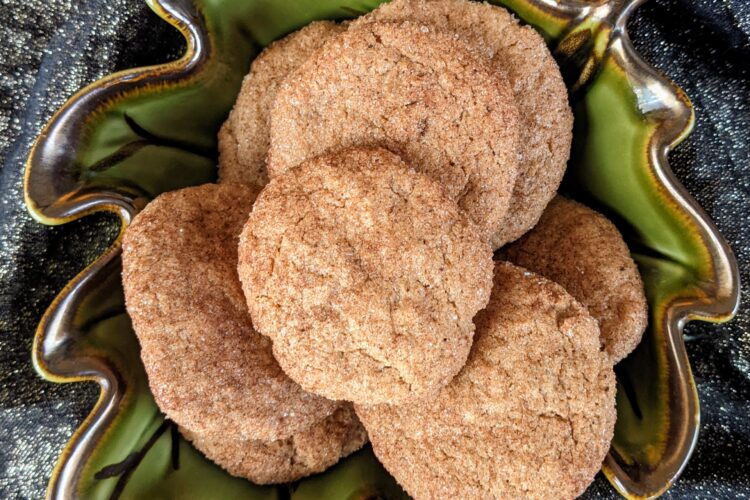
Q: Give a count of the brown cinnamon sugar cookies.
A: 8